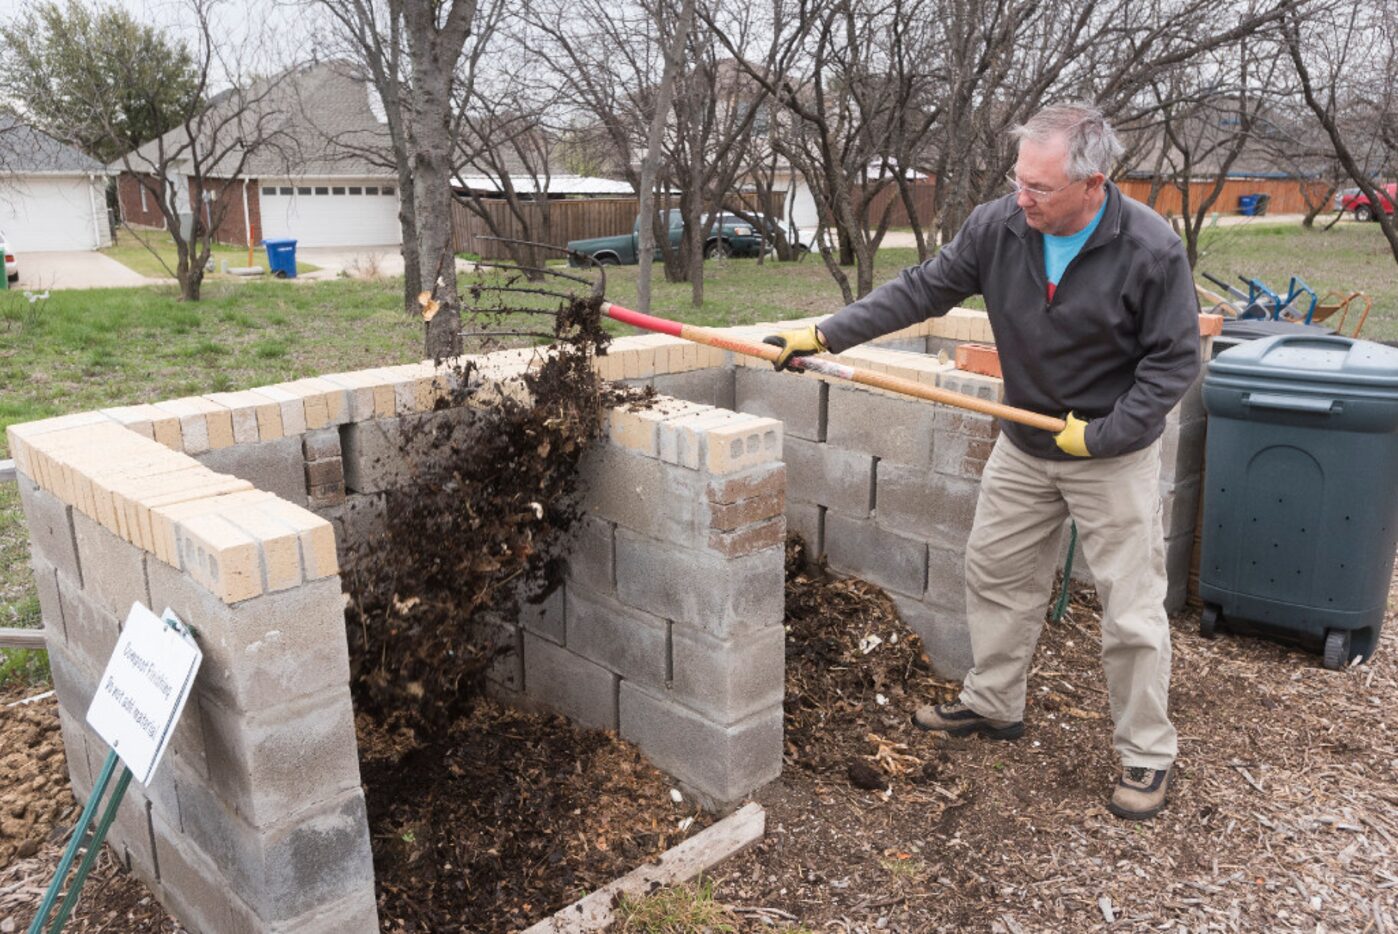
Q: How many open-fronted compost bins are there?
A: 3